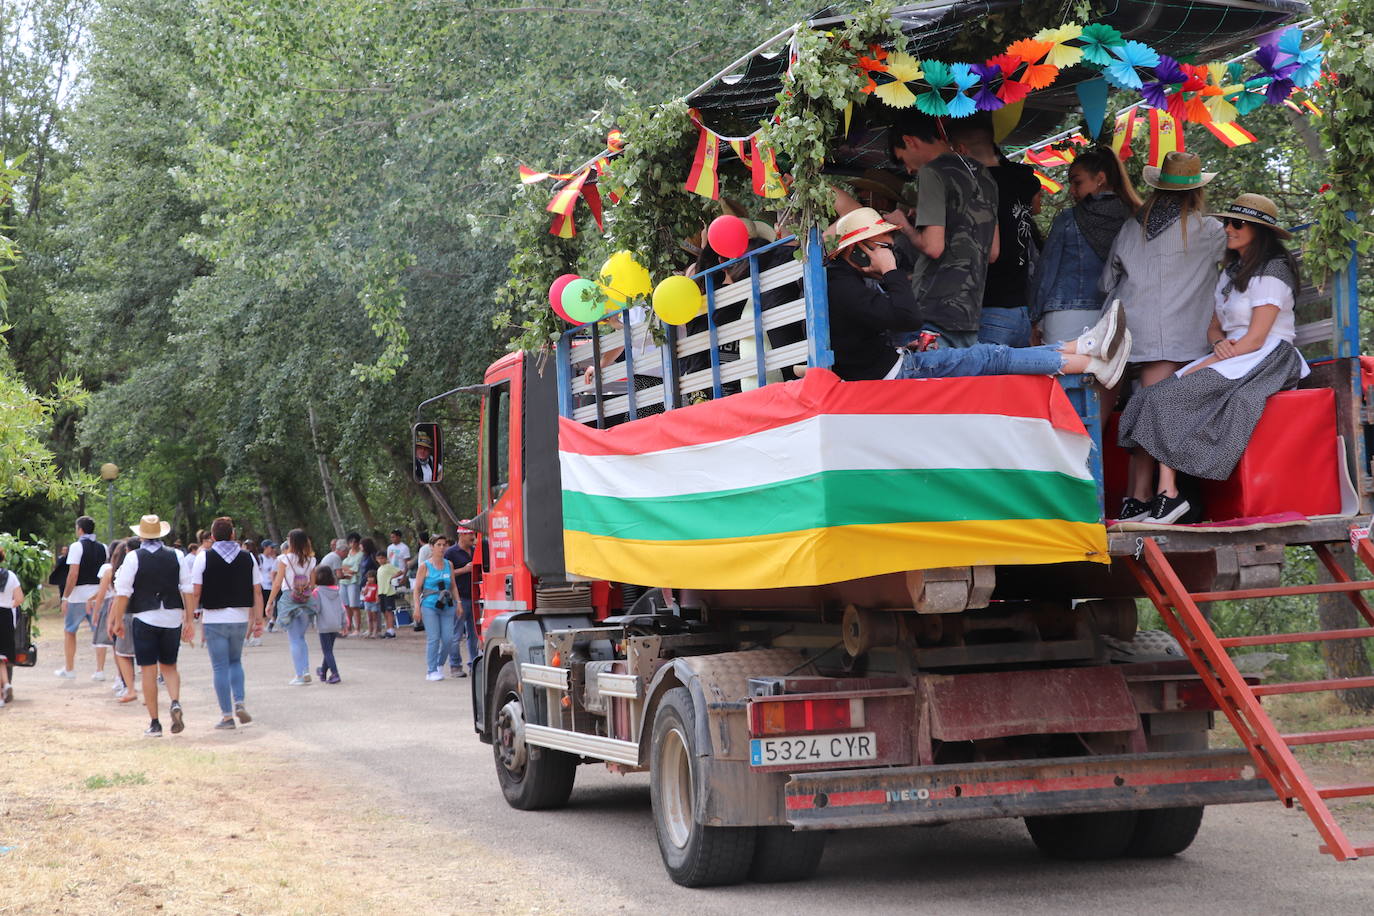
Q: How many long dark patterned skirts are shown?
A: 1